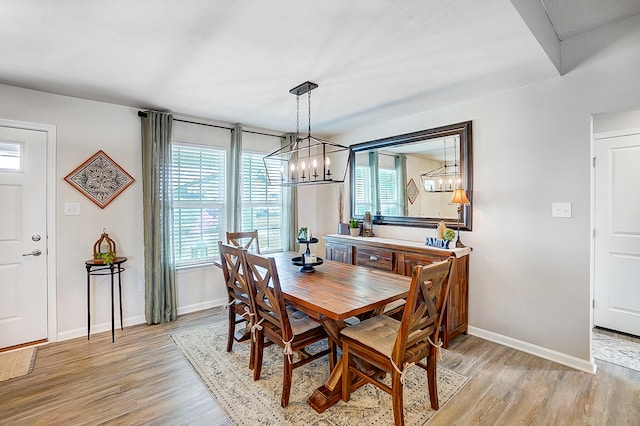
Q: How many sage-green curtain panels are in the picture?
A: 3